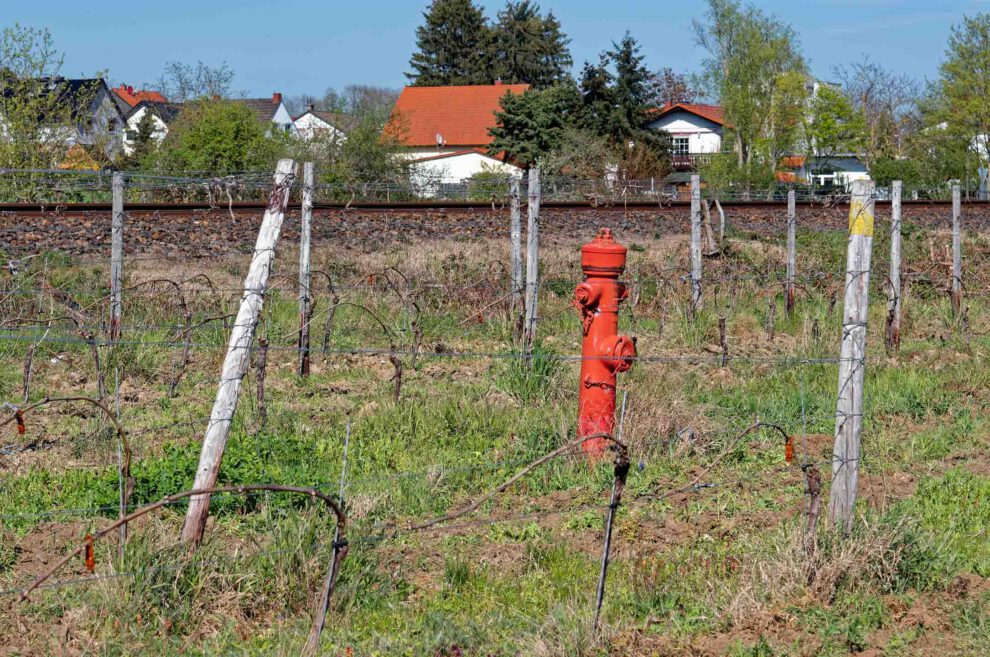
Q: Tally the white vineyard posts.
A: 10